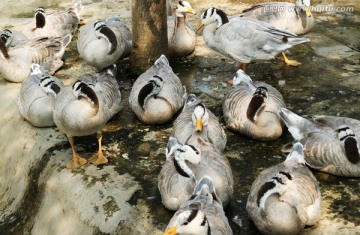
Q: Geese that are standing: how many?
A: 2